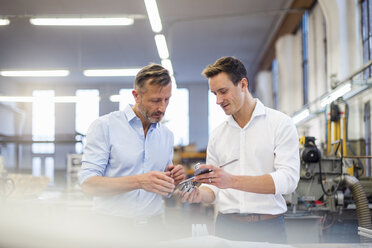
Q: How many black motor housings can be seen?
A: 1